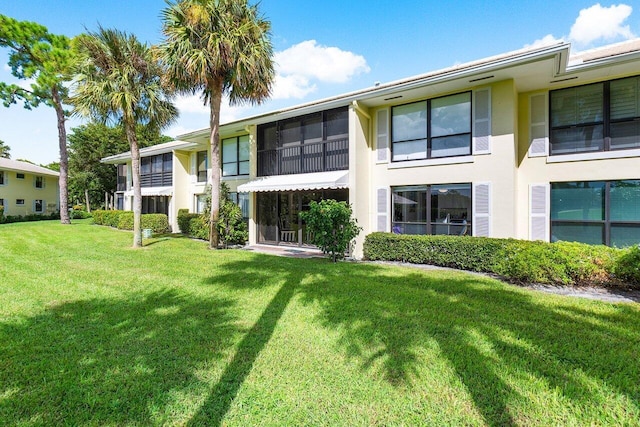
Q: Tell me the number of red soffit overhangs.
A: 0